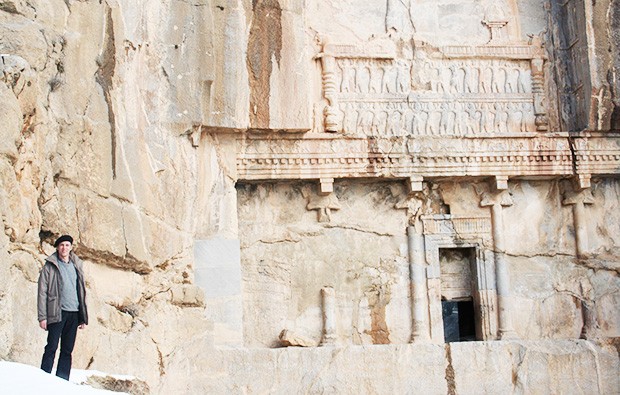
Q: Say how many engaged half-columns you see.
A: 4